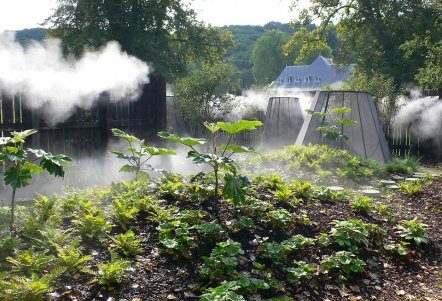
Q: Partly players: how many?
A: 0